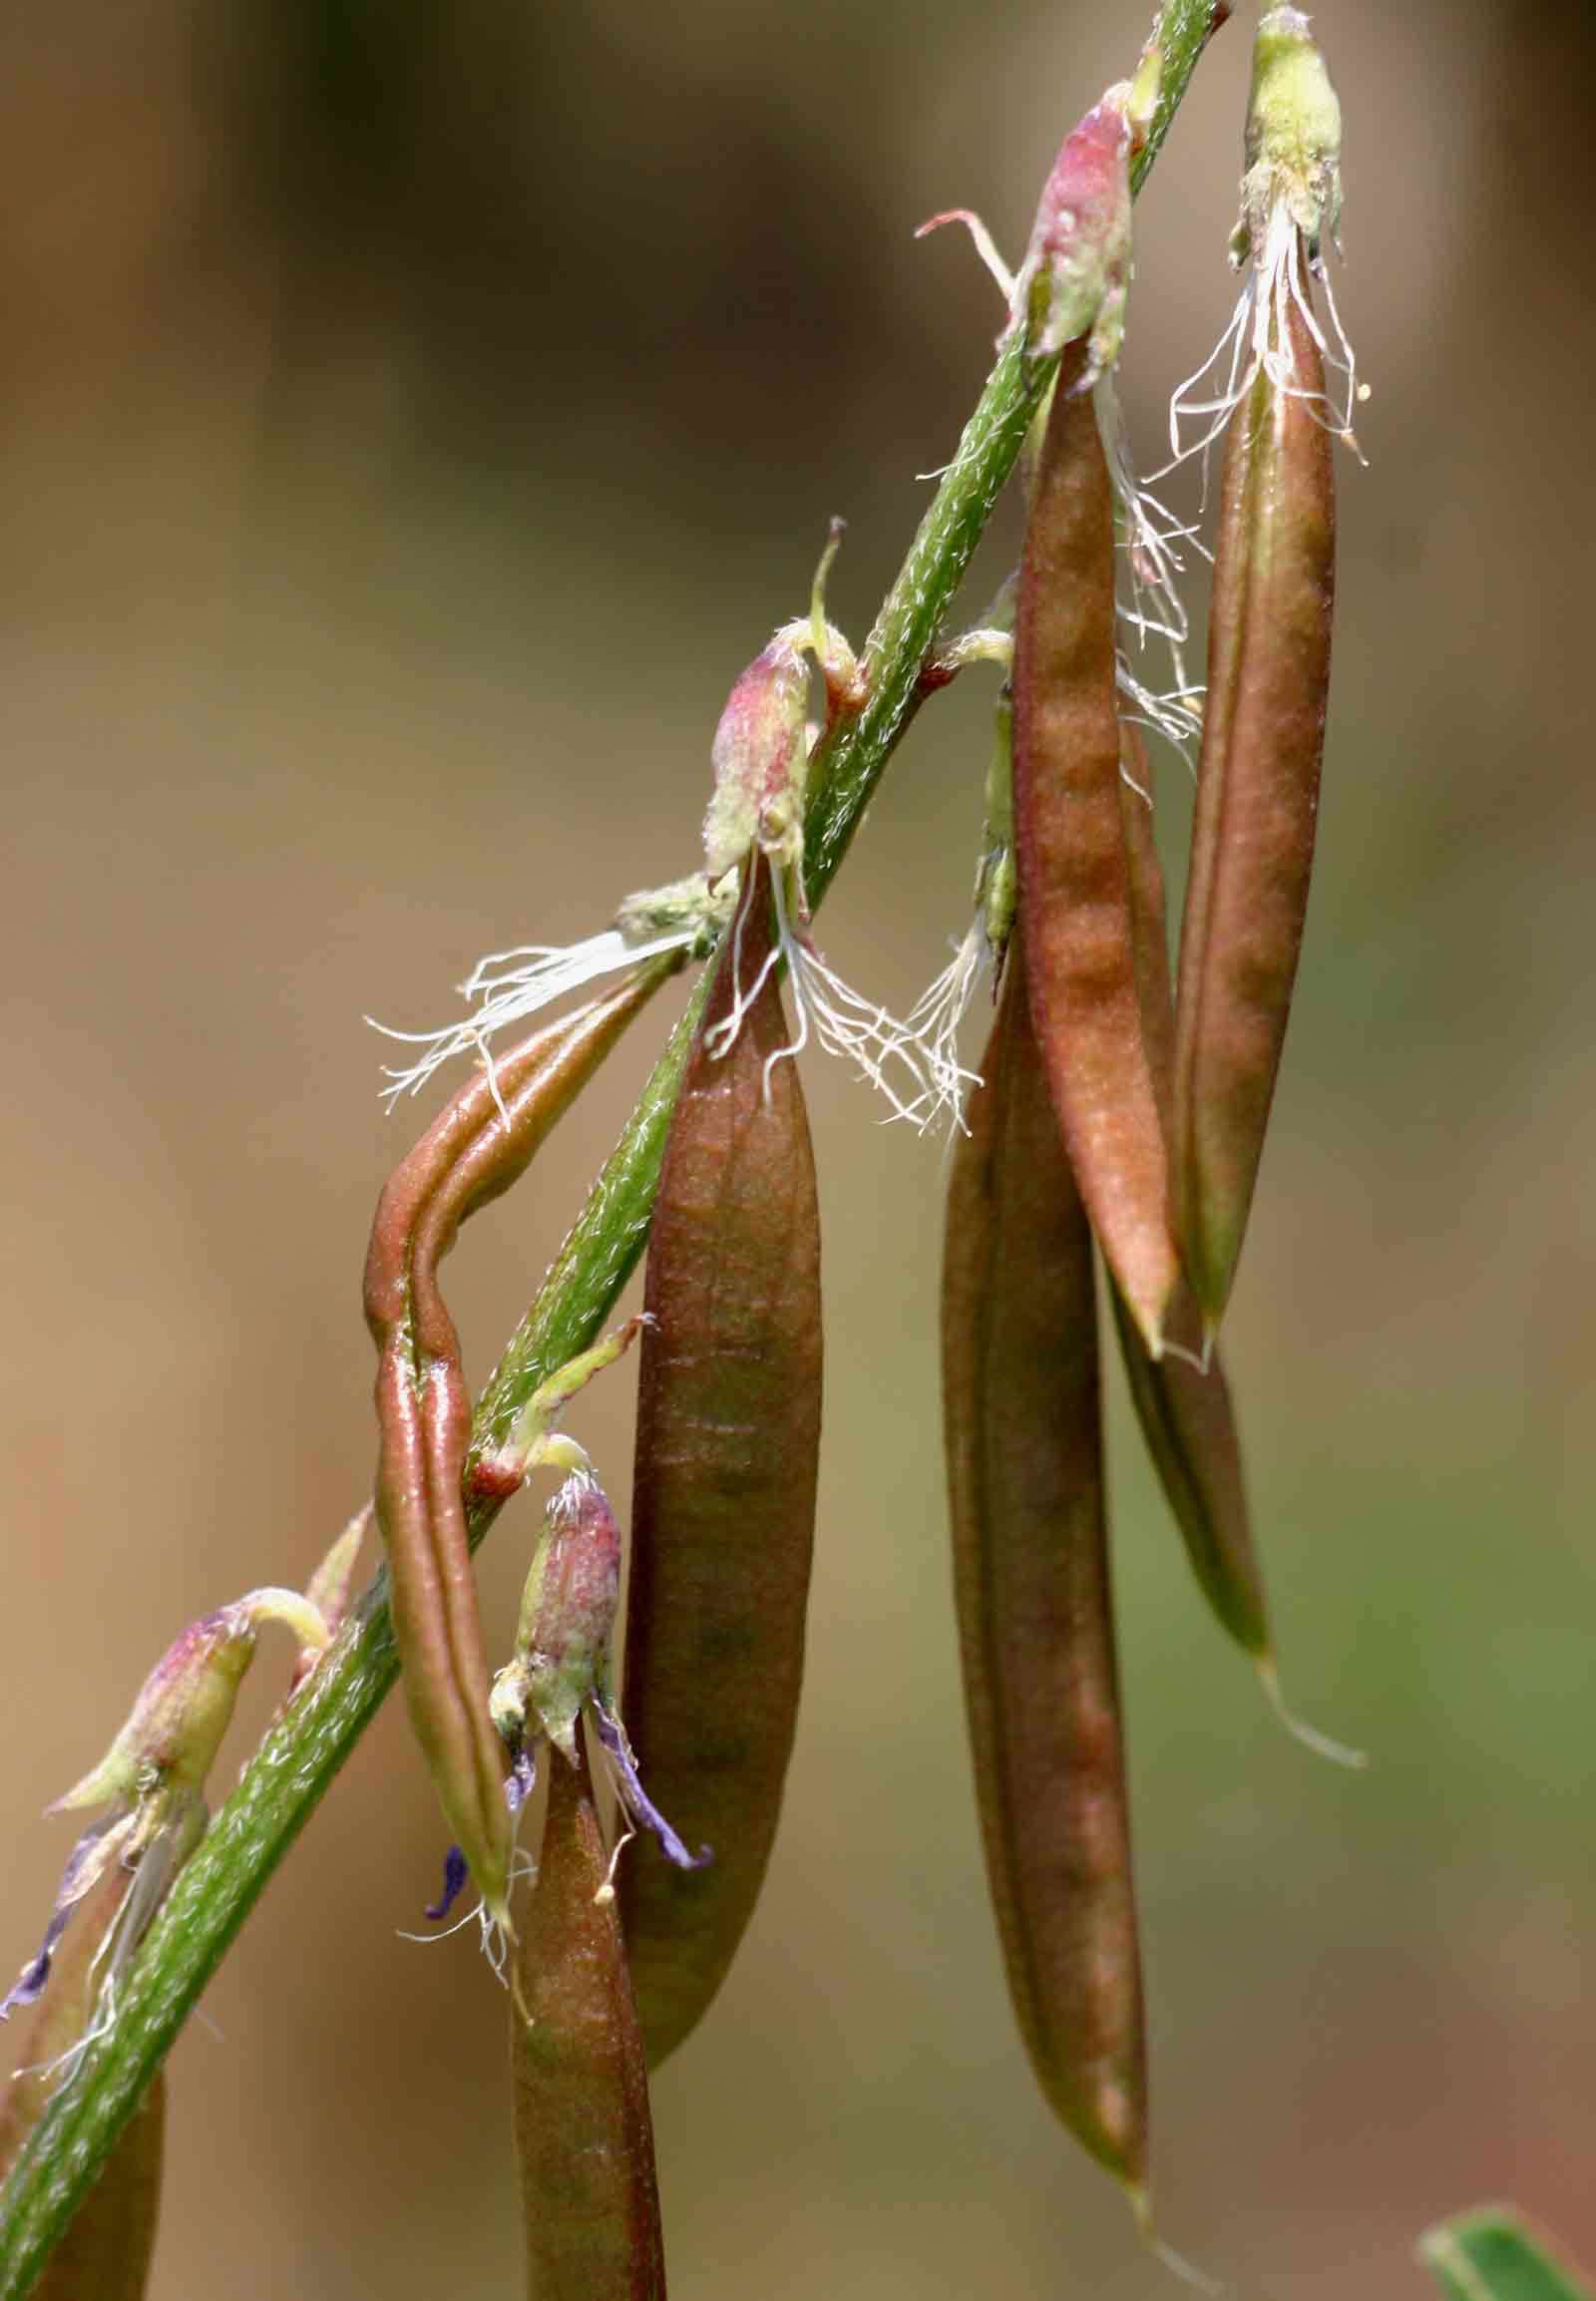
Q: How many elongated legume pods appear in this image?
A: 8